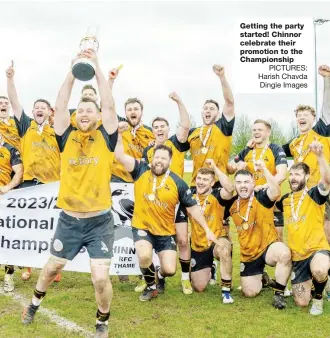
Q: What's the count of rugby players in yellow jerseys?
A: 14